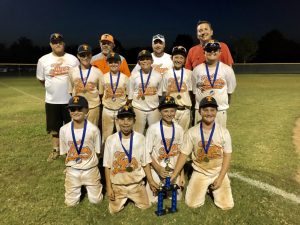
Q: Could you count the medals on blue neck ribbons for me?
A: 9